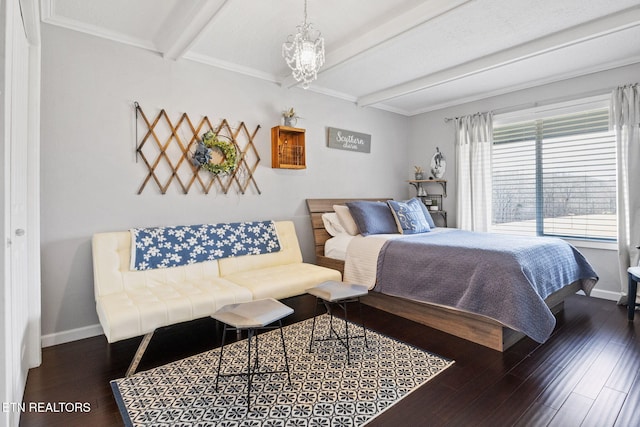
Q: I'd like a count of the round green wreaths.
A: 1